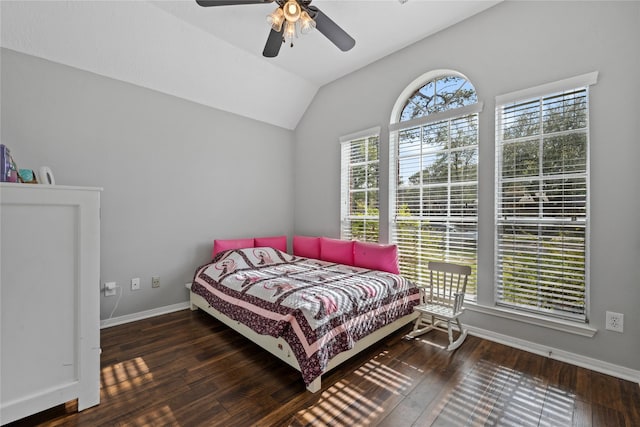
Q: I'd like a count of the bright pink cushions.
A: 5